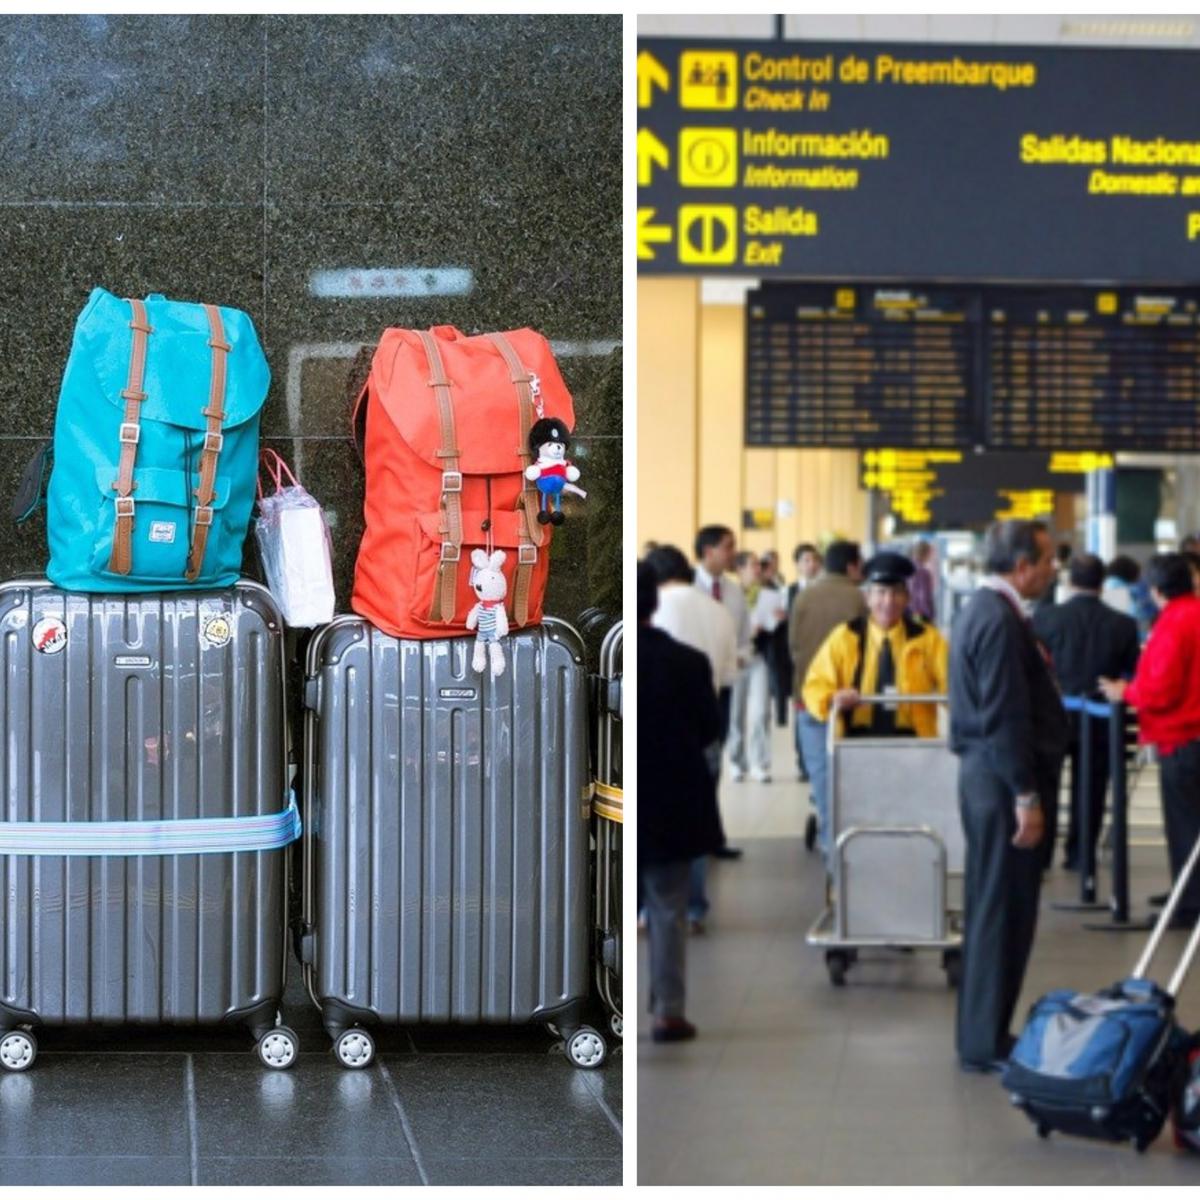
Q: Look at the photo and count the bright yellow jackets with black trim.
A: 1